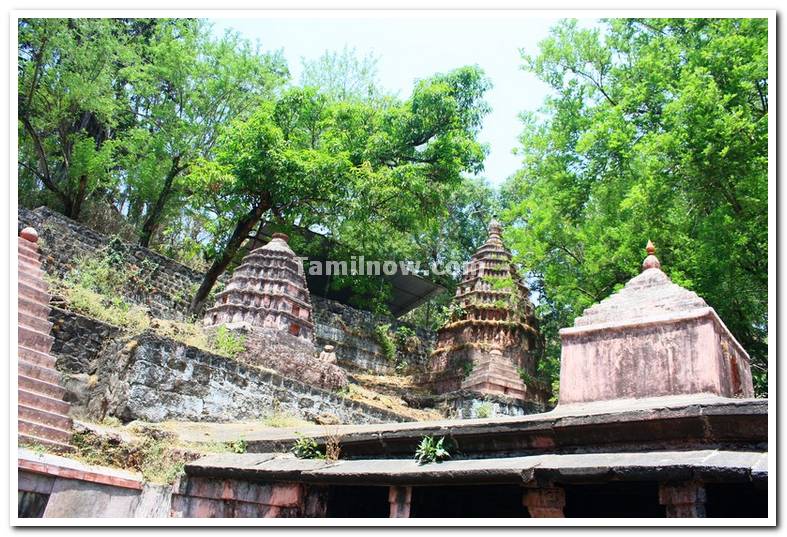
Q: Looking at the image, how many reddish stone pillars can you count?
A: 3